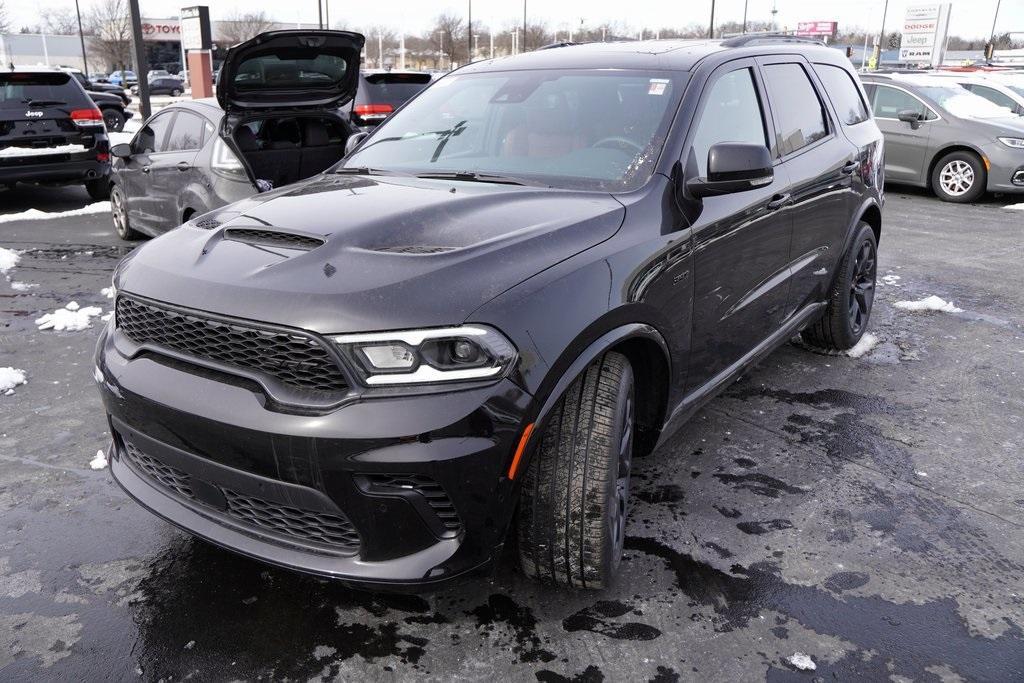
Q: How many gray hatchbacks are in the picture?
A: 1